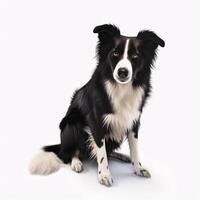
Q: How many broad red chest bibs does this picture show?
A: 0